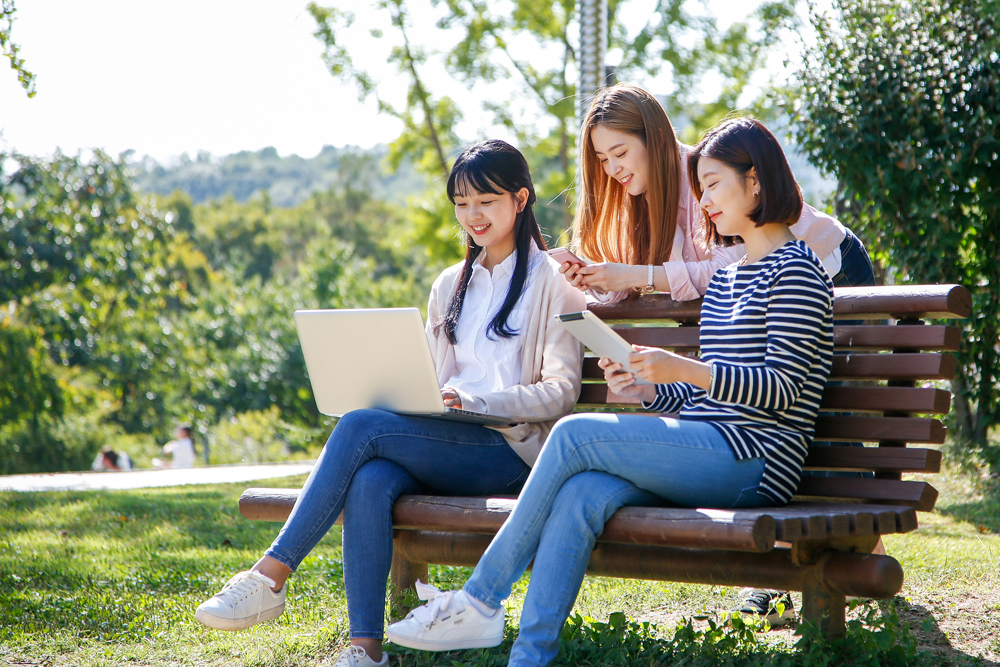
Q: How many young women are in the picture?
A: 3